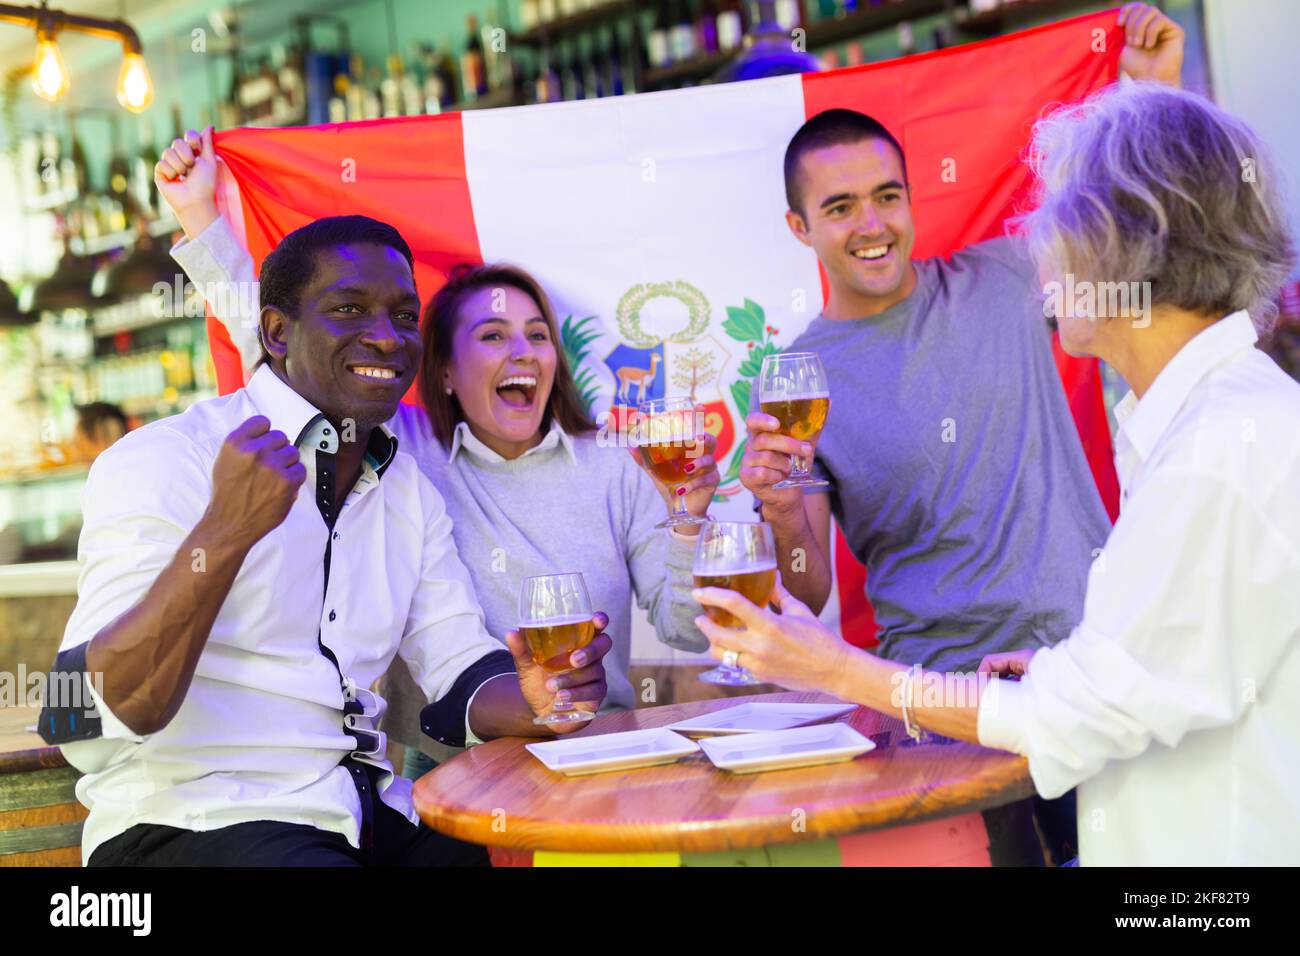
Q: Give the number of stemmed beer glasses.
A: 4